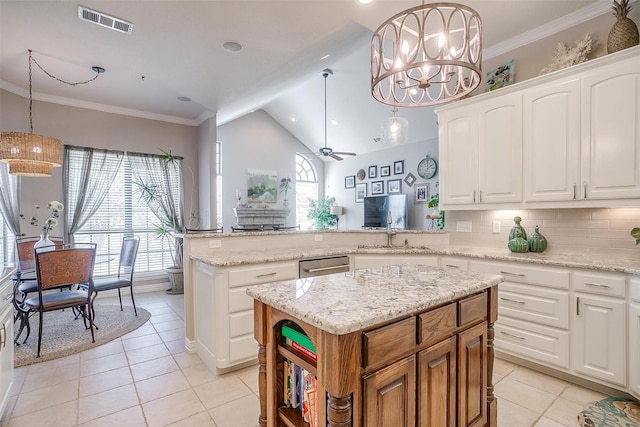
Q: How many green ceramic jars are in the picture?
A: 3